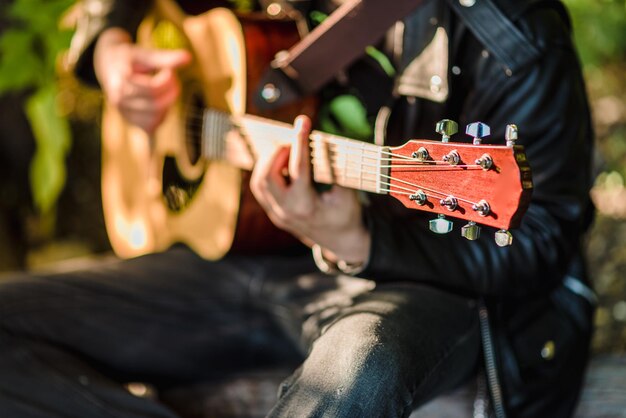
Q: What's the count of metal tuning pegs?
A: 6